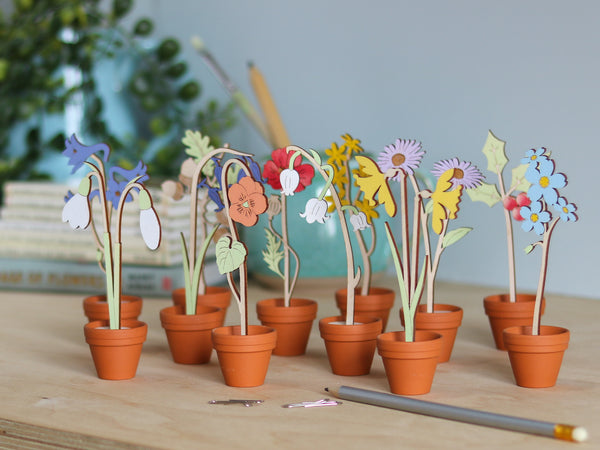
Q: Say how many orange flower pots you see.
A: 12